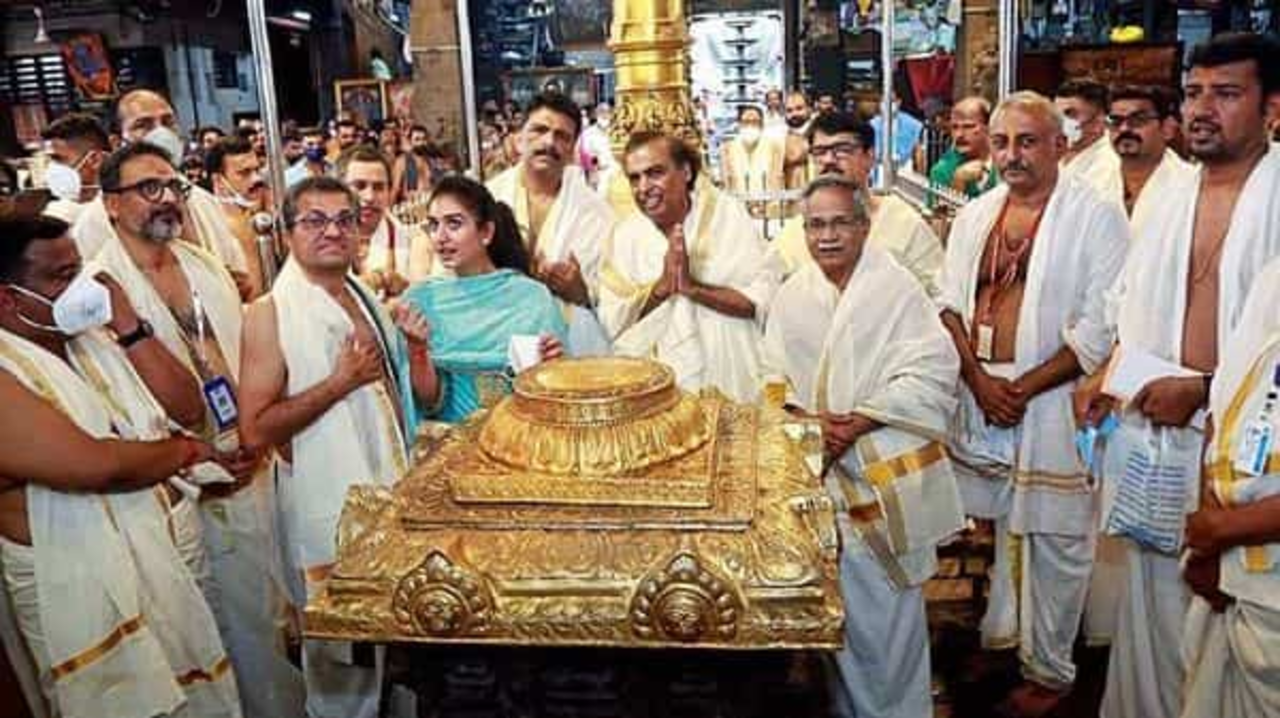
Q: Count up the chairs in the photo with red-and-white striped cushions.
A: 0